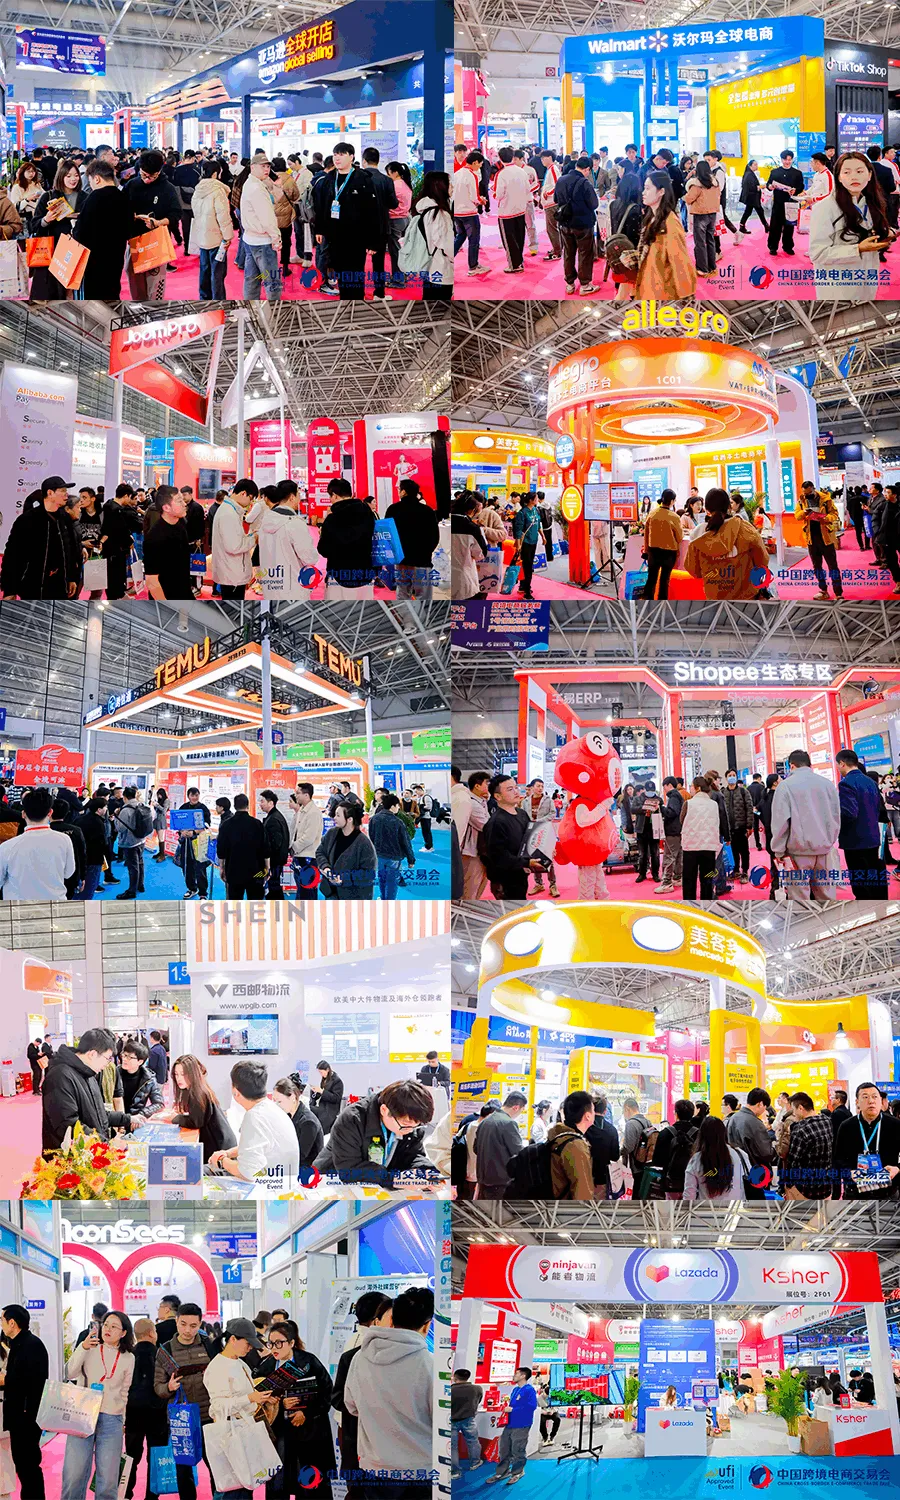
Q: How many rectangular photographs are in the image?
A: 10